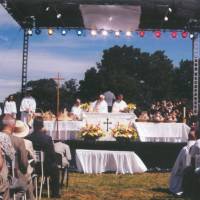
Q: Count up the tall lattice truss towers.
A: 2